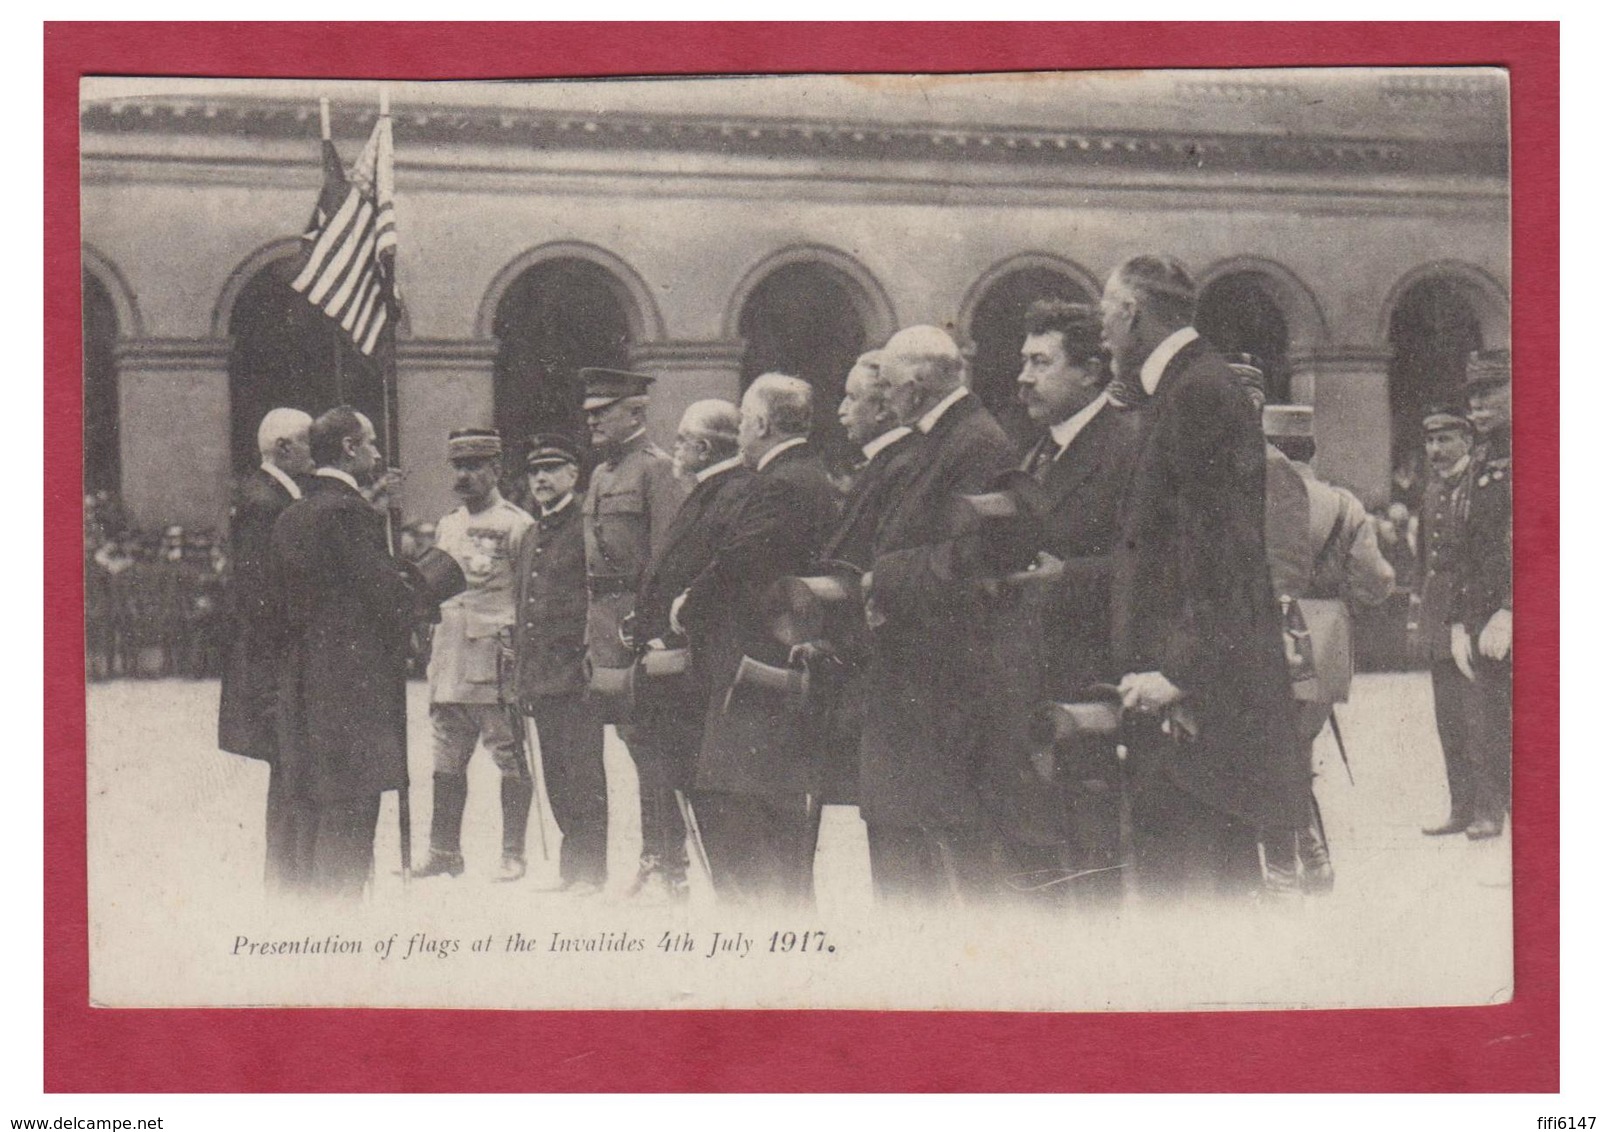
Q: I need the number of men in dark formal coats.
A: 8